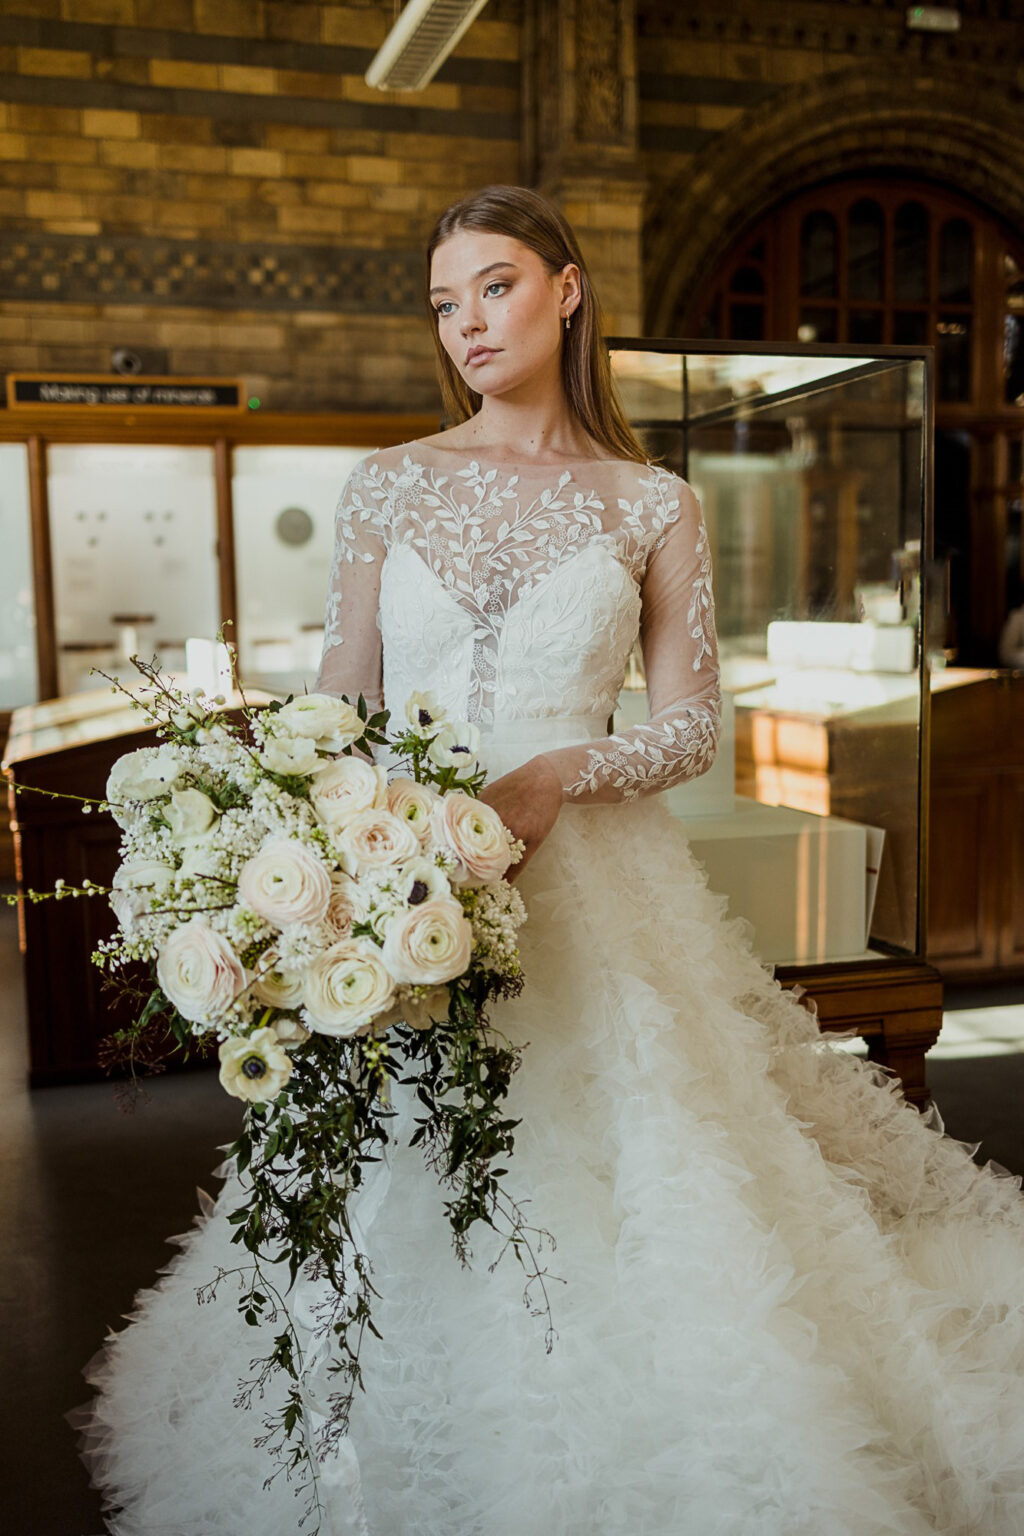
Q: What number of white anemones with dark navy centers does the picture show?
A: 4